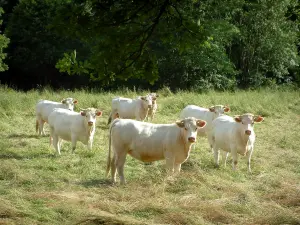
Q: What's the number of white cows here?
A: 7